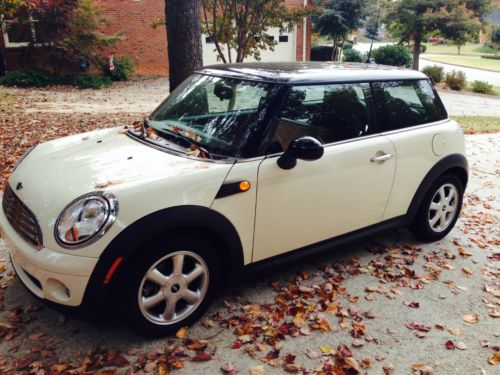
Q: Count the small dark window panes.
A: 4